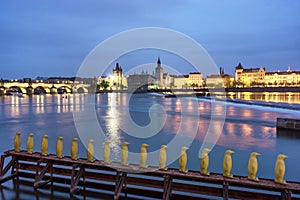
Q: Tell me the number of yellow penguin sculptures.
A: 15